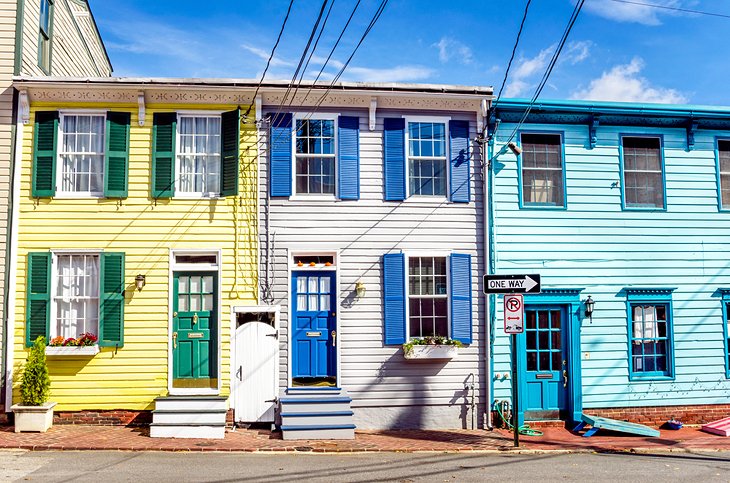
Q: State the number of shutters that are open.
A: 12